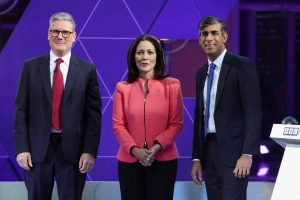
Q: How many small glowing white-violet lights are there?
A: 2